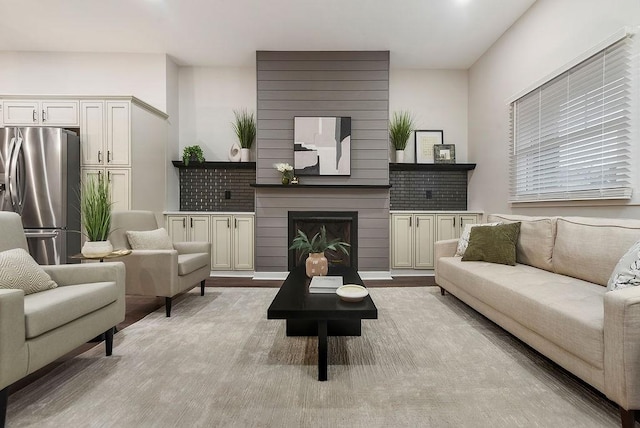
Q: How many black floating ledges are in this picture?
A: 3